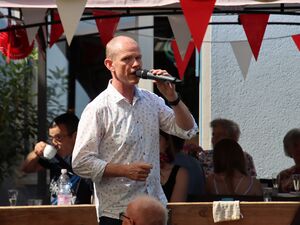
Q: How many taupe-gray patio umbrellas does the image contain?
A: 0